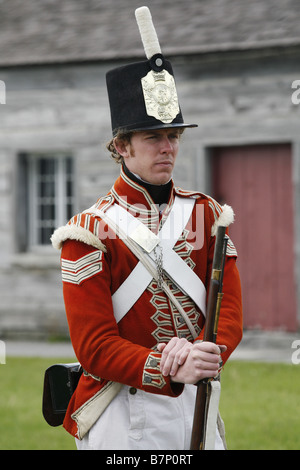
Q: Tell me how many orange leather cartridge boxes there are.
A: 0